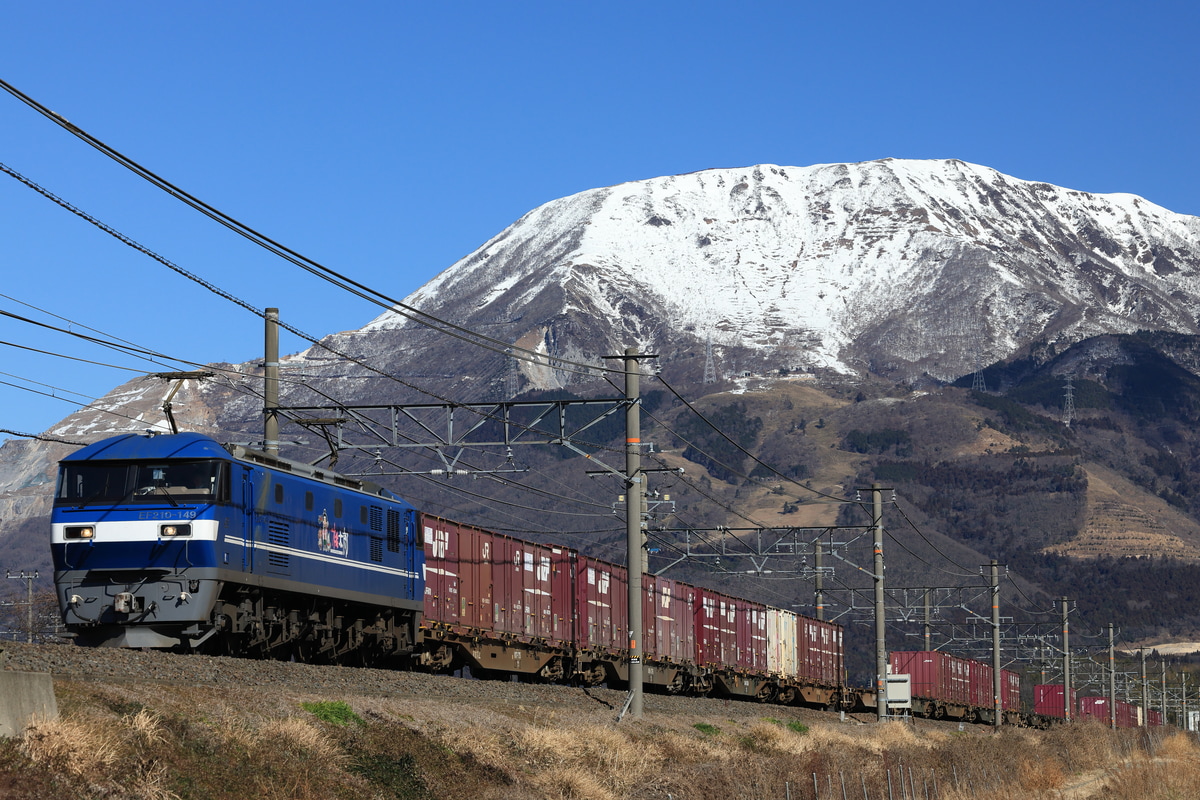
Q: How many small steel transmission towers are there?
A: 4